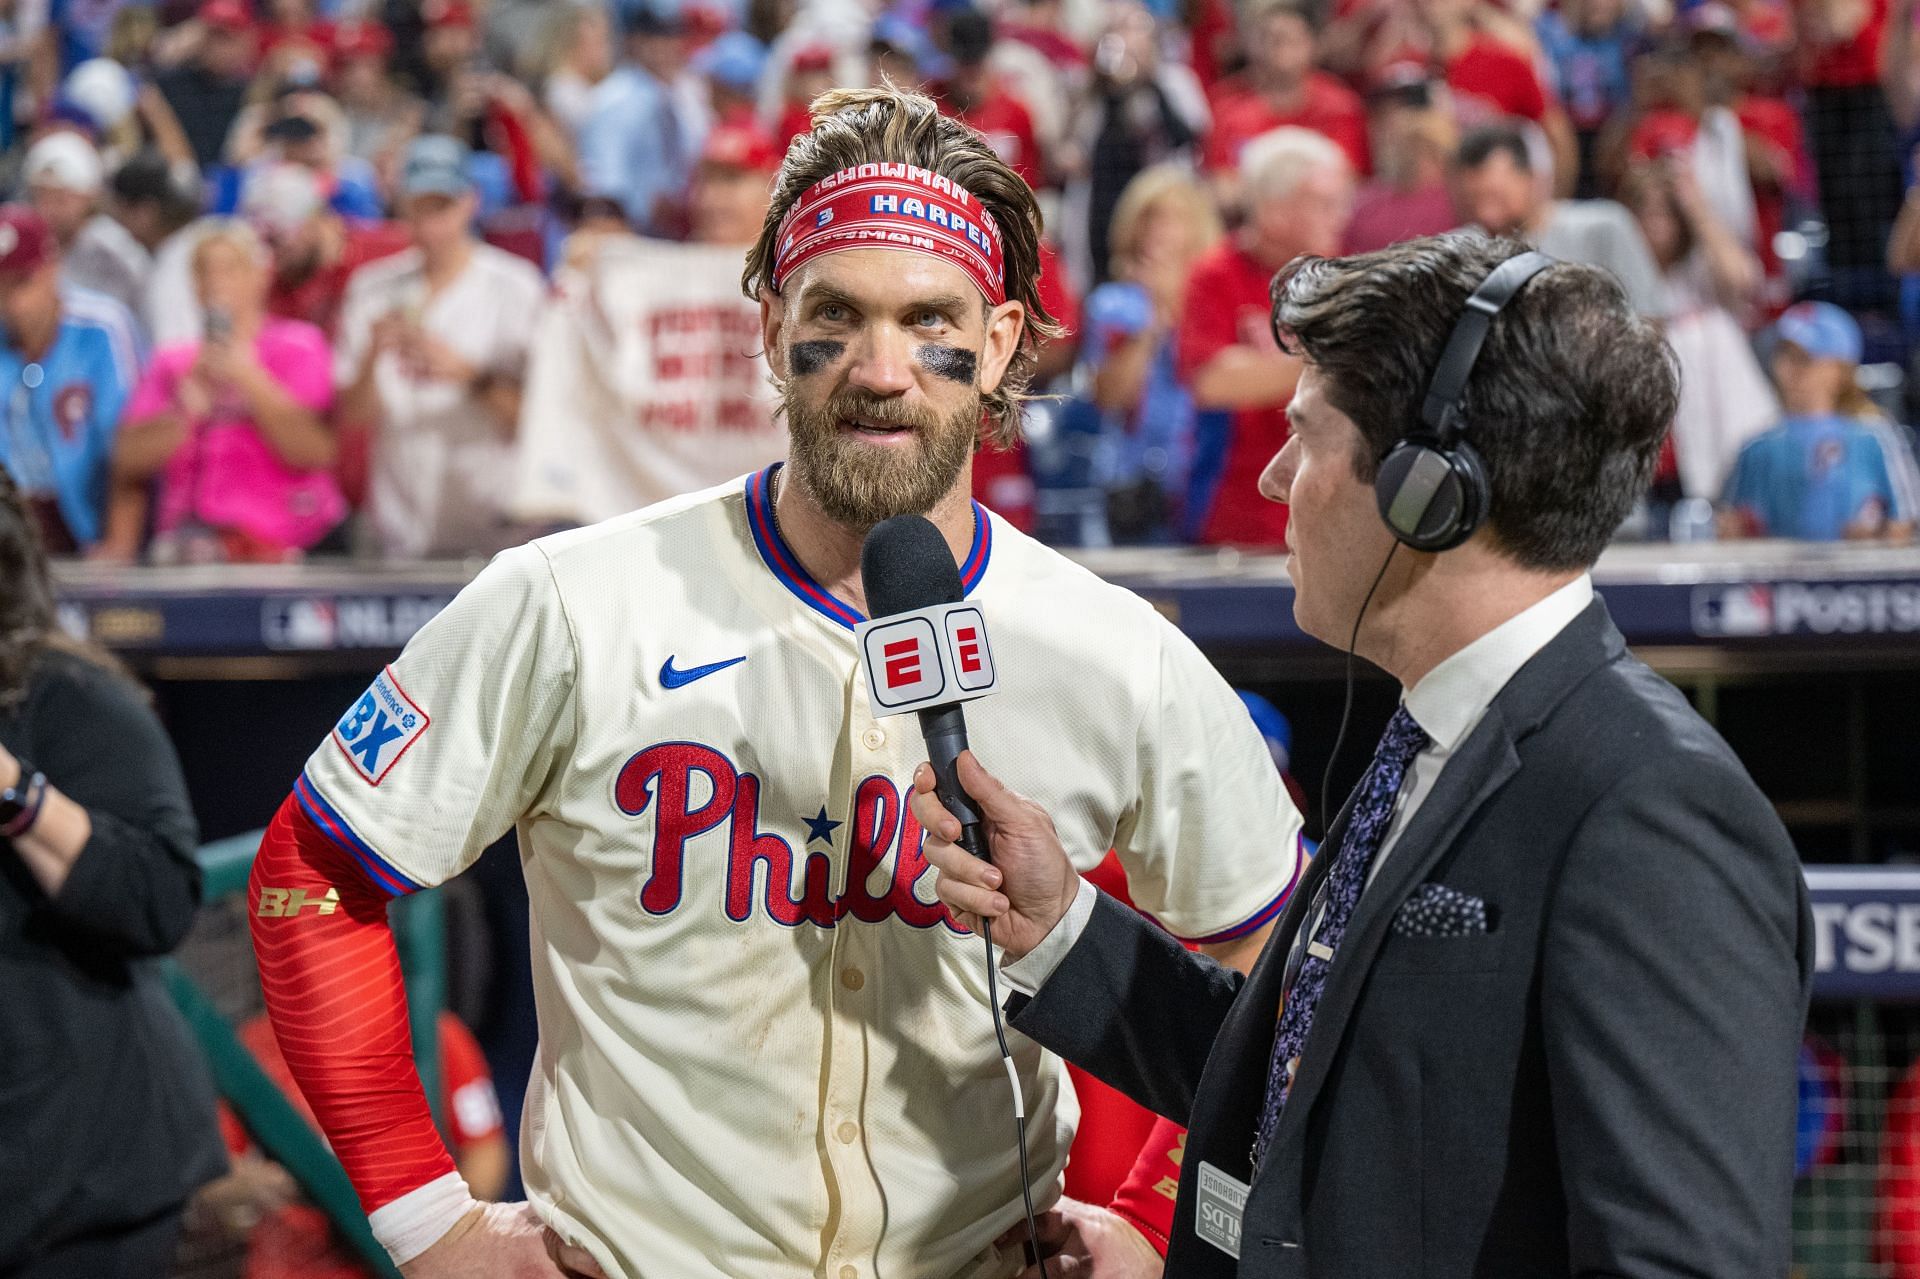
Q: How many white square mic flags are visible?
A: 1